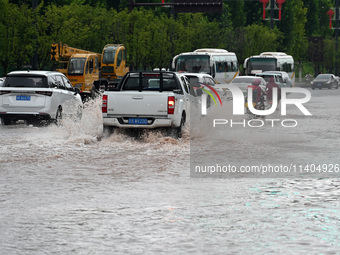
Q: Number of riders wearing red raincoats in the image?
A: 2